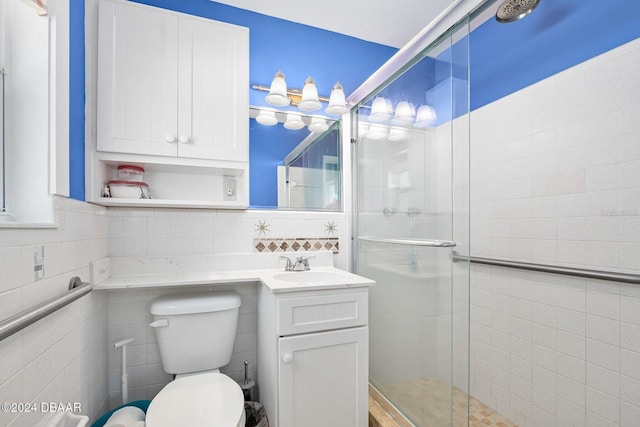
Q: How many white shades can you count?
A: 3